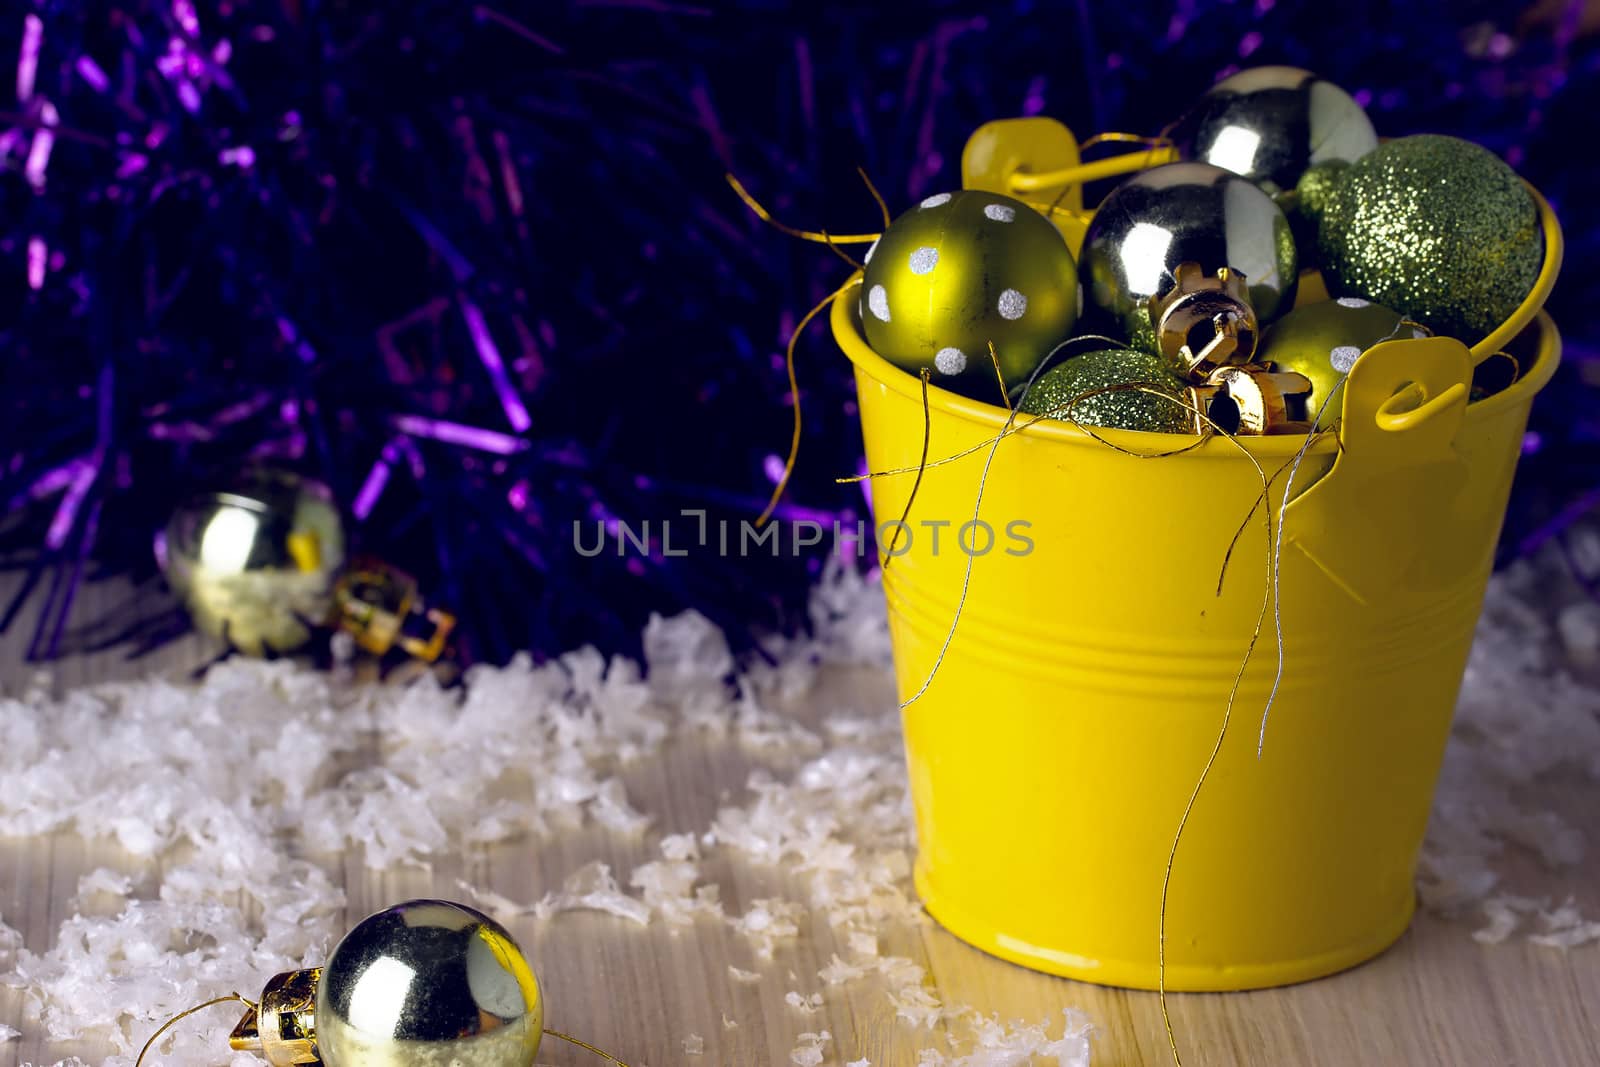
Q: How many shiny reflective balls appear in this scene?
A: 4